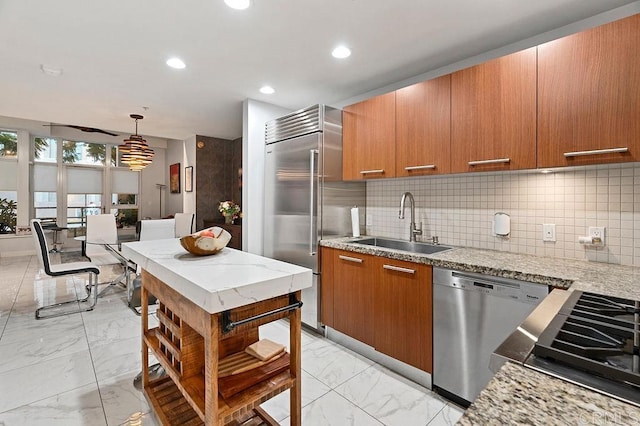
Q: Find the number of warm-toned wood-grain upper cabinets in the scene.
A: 4